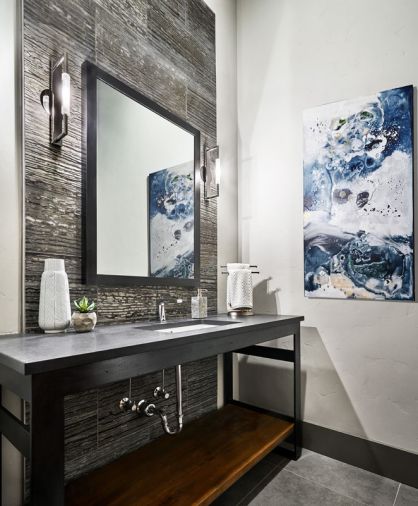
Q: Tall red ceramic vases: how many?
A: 0